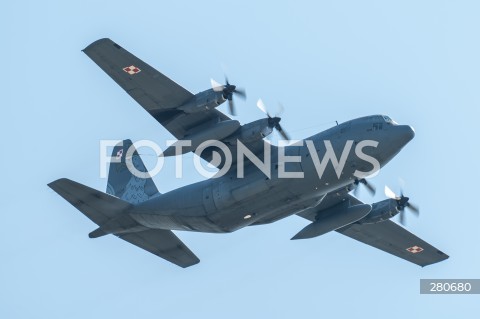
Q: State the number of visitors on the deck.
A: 0